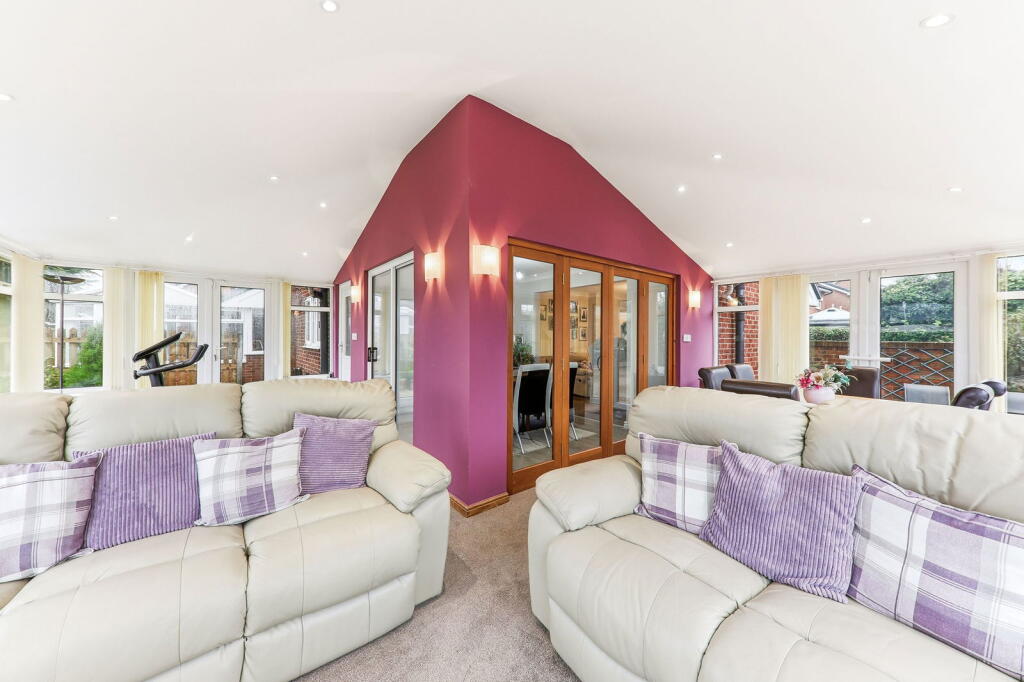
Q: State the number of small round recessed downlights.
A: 13